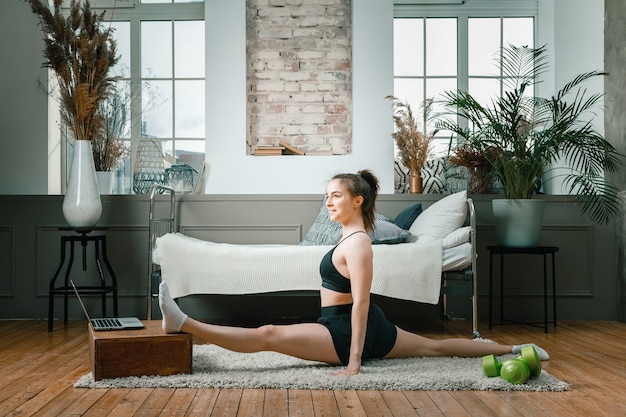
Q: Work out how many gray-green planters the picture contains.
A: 1